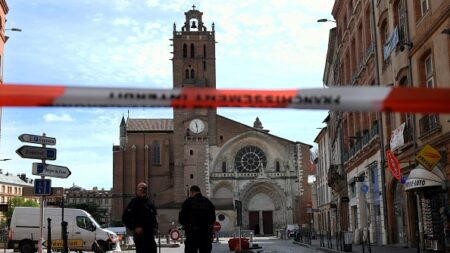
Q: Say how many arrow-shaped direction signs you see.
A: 3